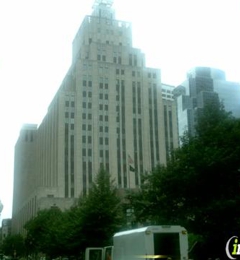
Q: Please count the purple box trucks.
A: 0